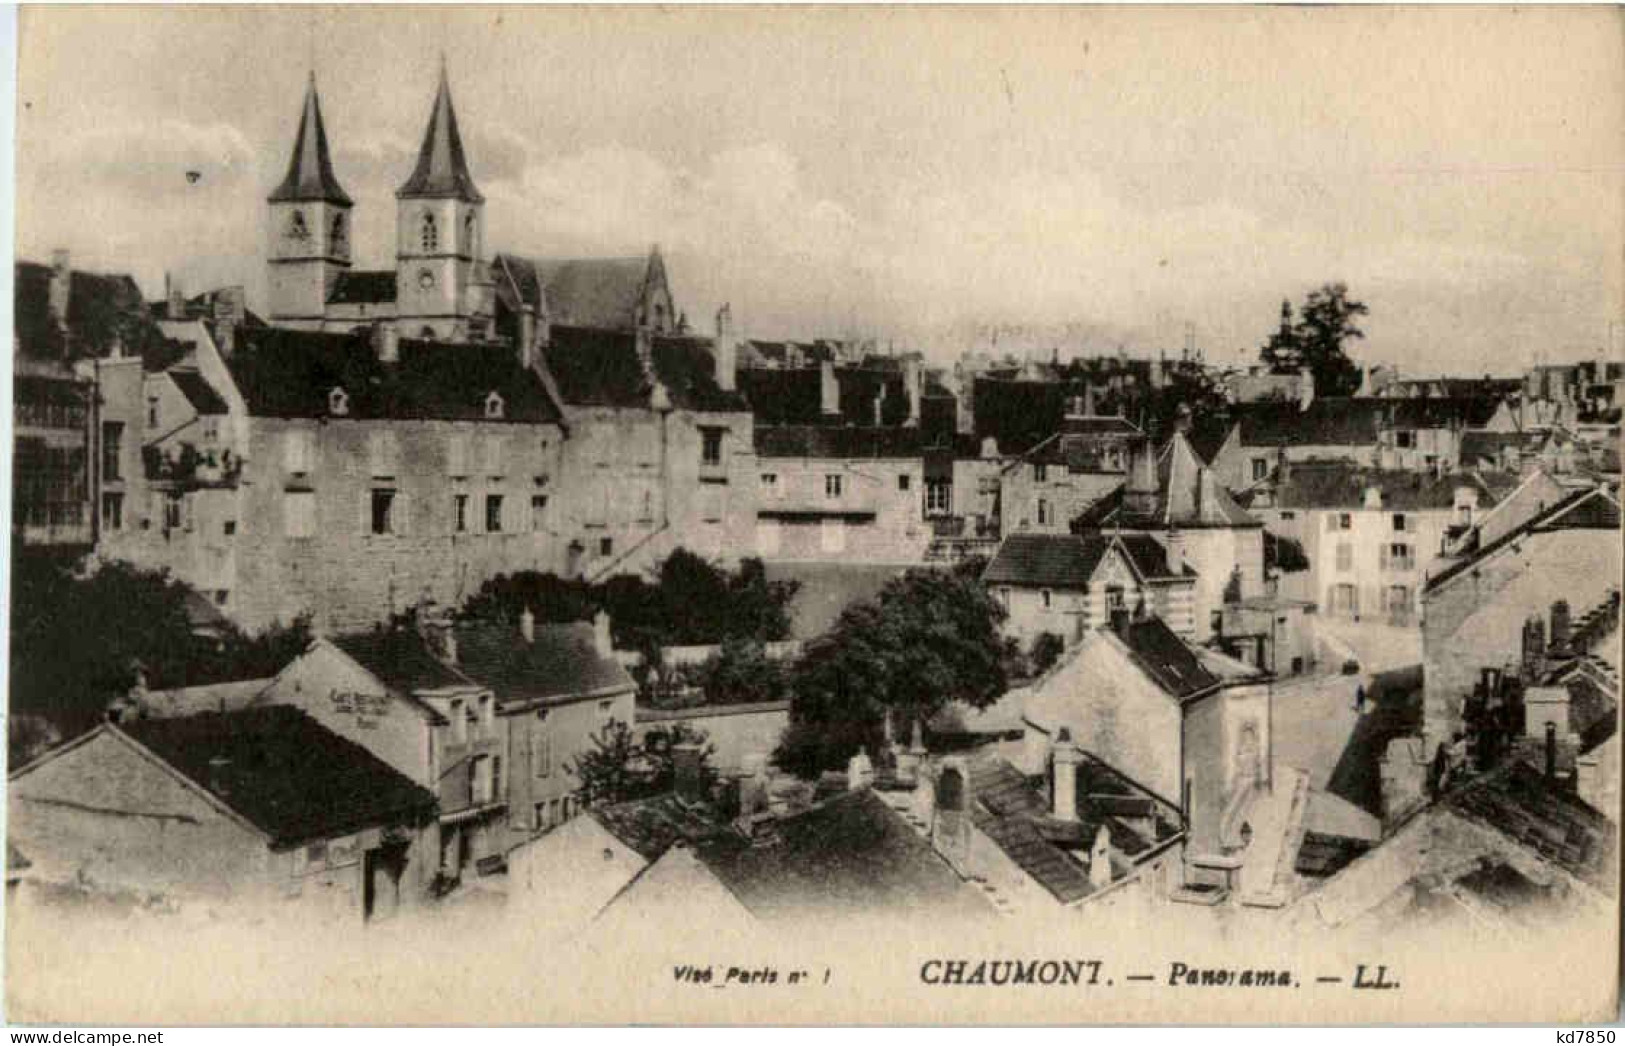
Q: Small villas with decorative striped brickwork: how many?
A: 1